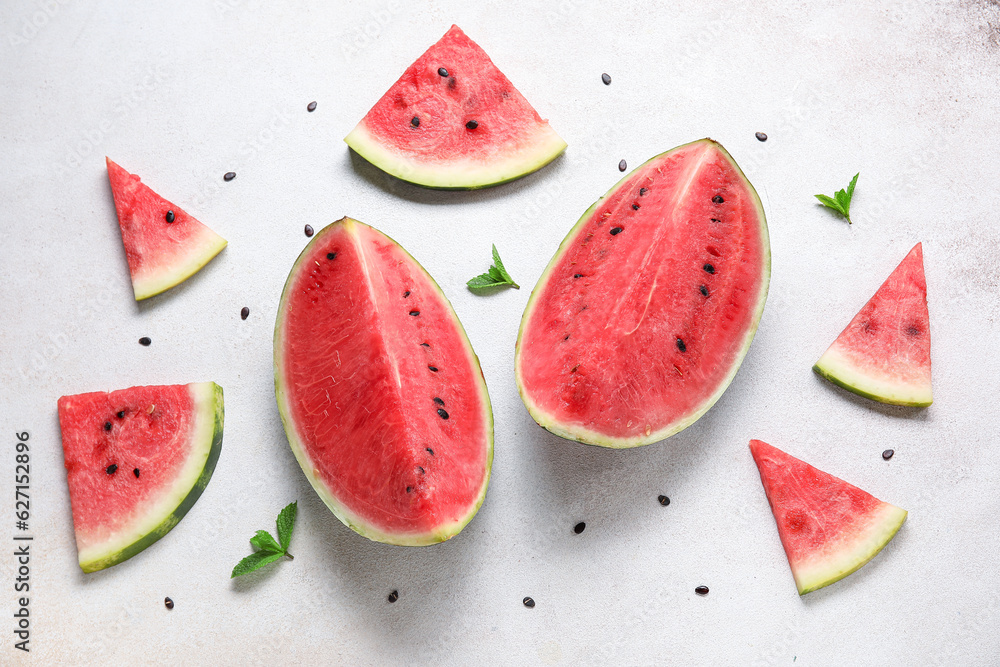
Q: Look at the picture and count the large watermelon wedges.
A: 2